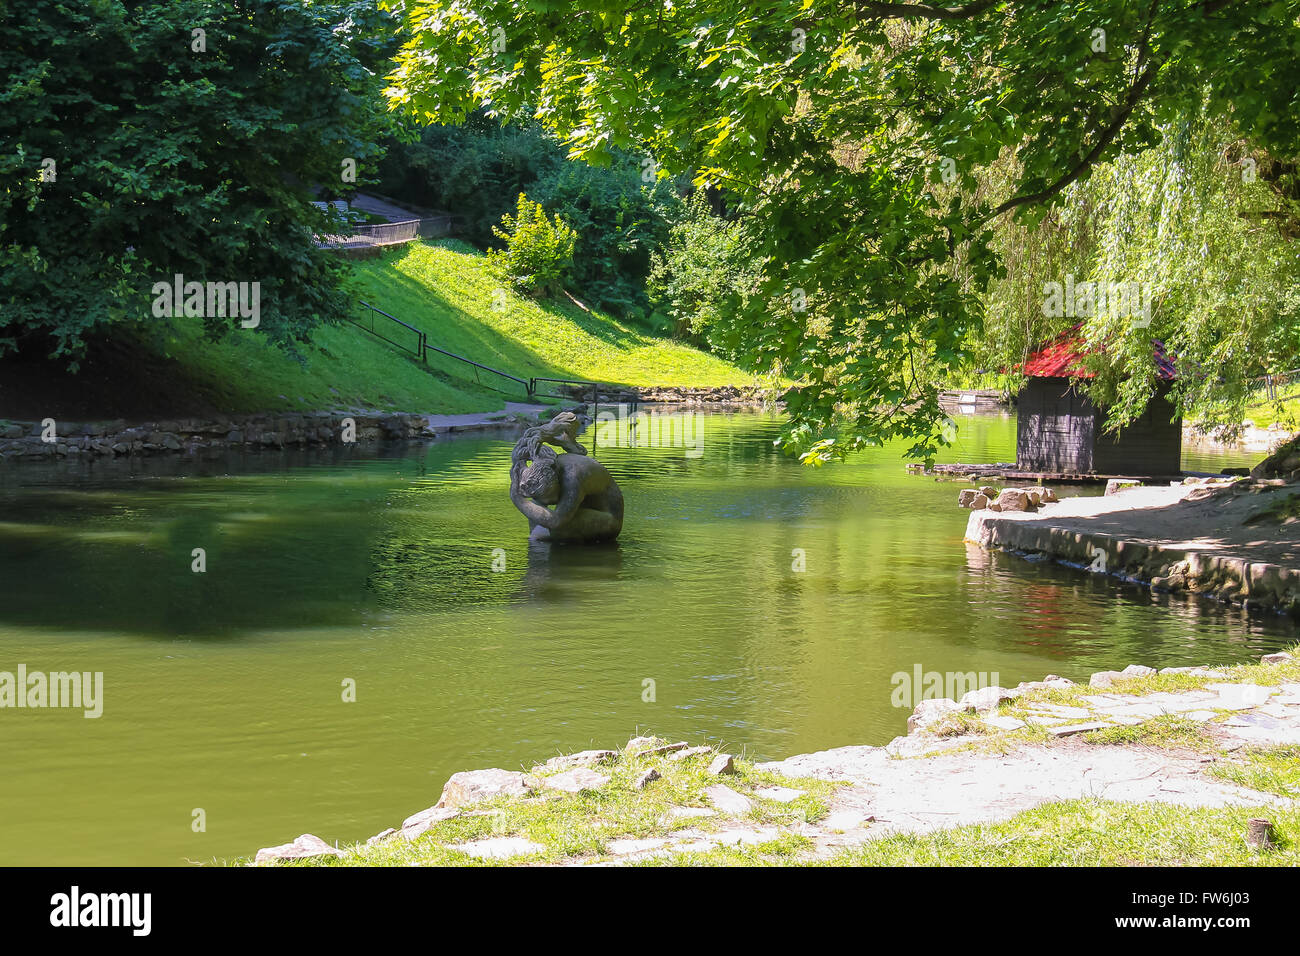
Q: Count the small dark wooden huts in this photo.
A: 1